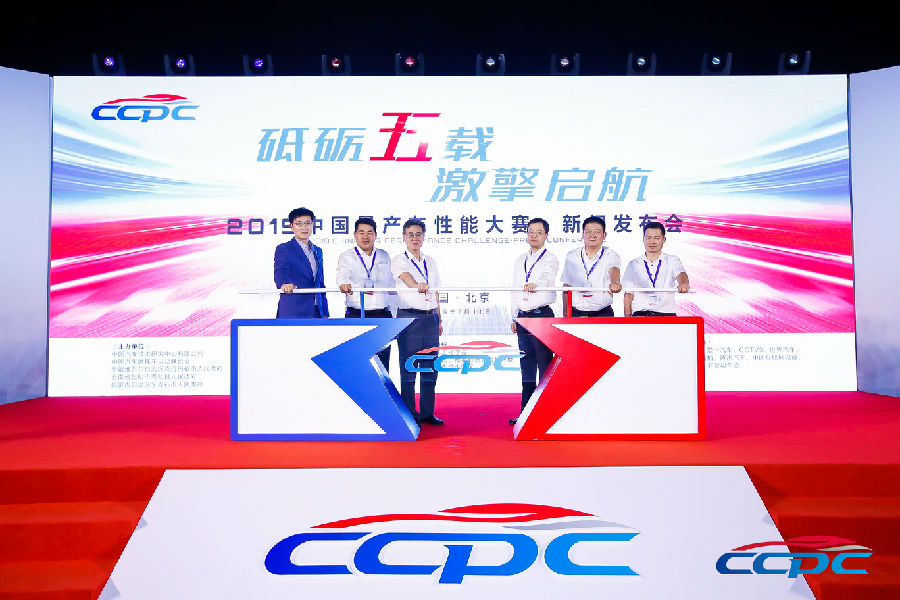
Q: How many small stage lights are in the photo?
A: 10